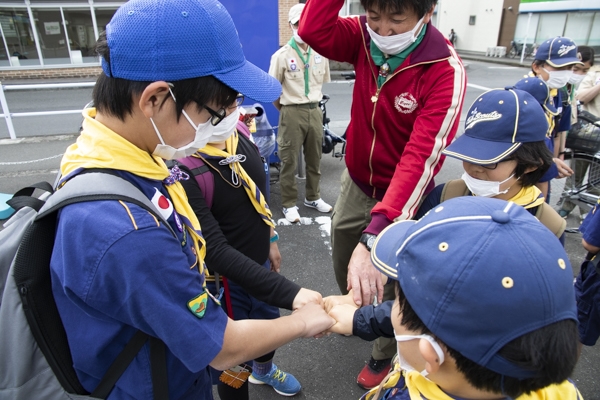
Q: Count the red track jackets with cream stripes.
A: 1